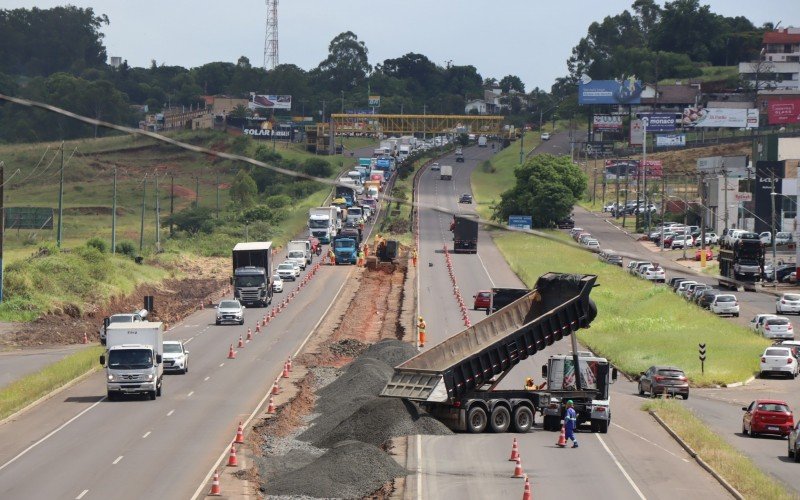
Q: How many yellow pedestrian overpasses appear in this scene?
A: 1